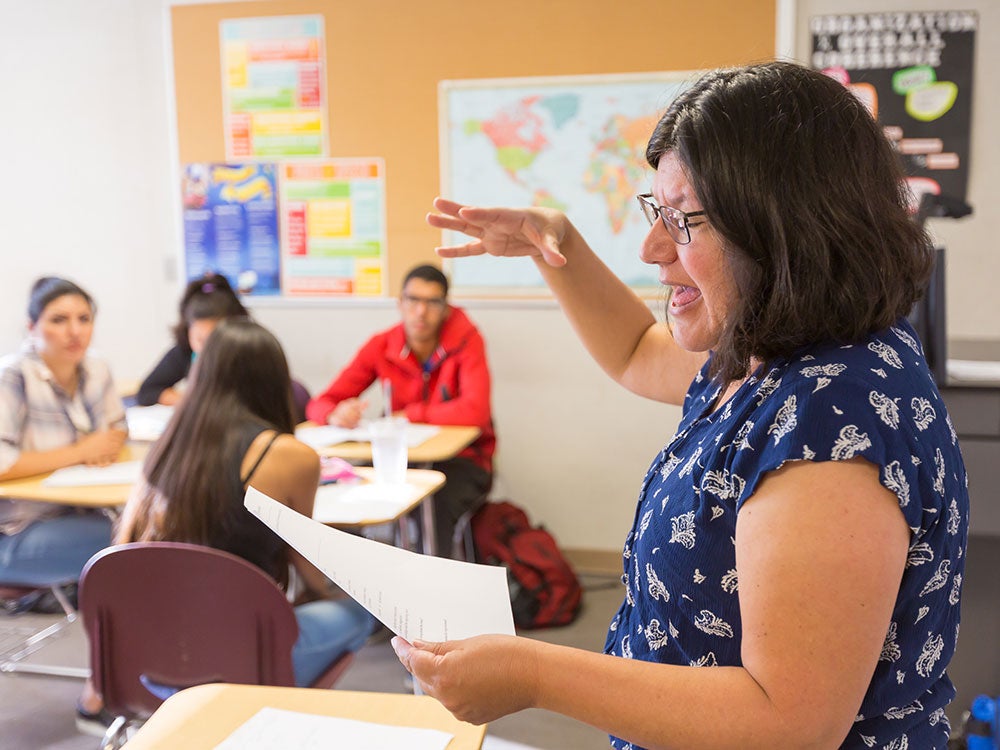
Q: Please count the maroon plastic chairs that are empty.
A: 0